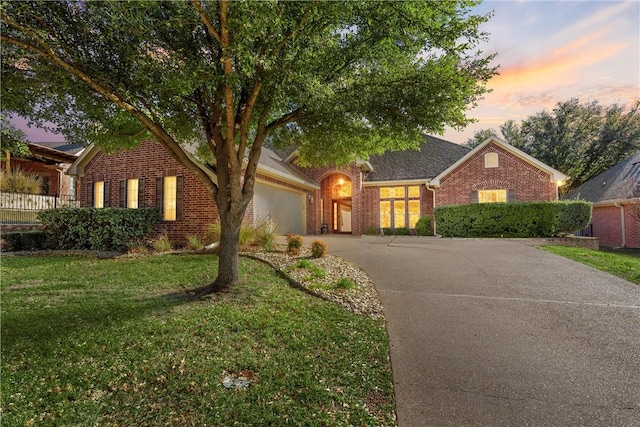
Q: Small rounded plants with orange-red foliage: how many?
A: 2